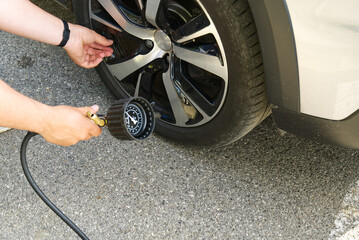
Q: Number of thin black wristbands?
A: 1